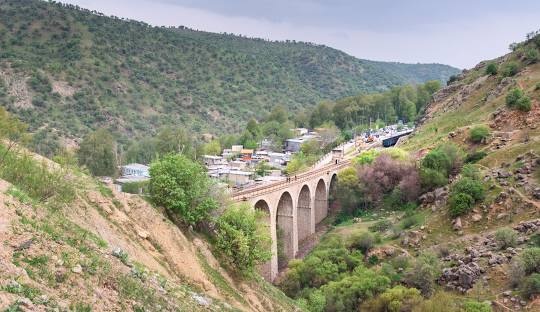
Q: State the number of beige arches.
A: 5